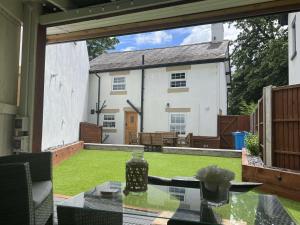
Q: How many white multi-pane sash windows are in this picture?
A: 4